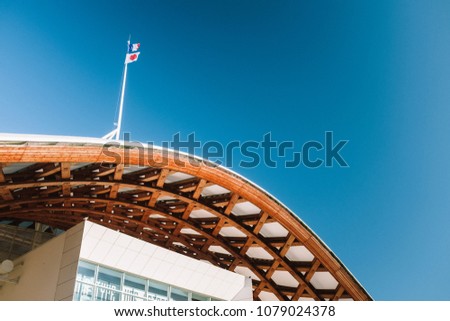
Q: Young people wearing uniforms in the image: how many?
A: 0